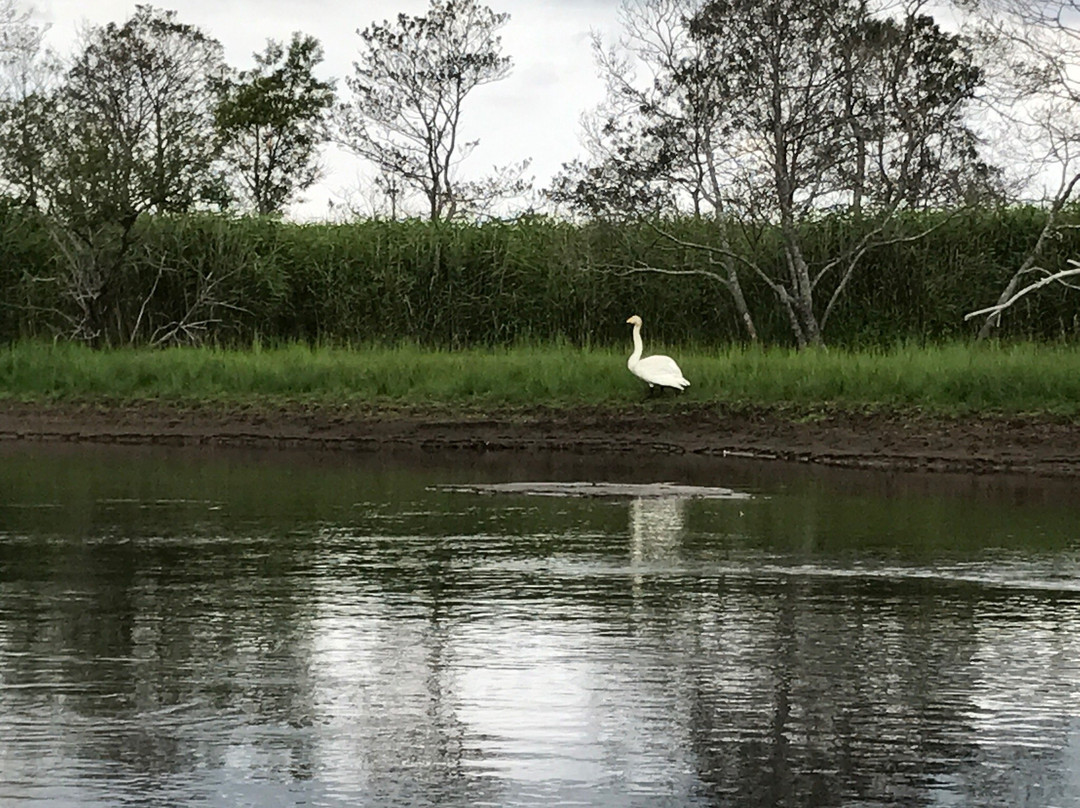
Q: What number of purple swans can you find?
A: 0